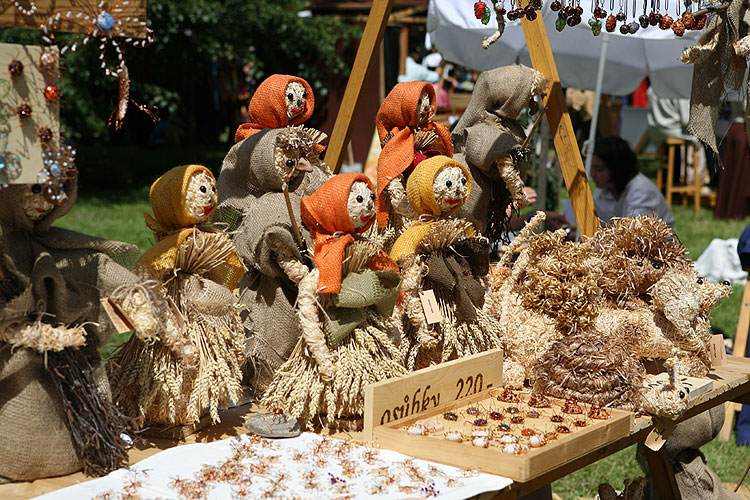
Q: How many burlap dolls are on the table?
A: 8